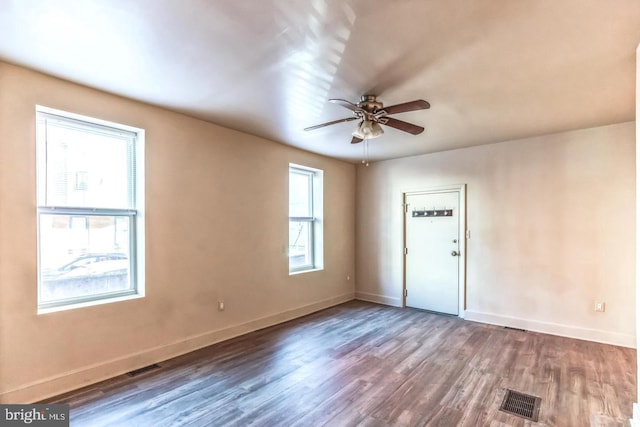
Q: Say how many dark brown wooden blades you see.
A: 5